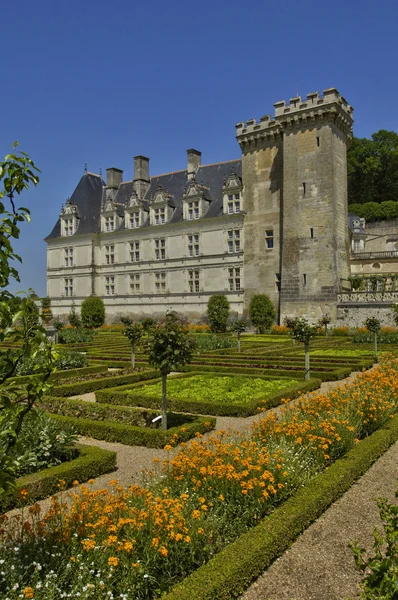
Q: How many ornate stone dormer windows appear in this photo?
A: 6